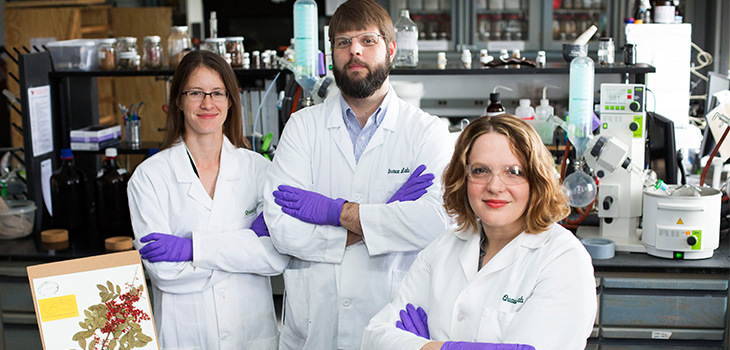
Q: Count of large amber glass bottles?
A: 2